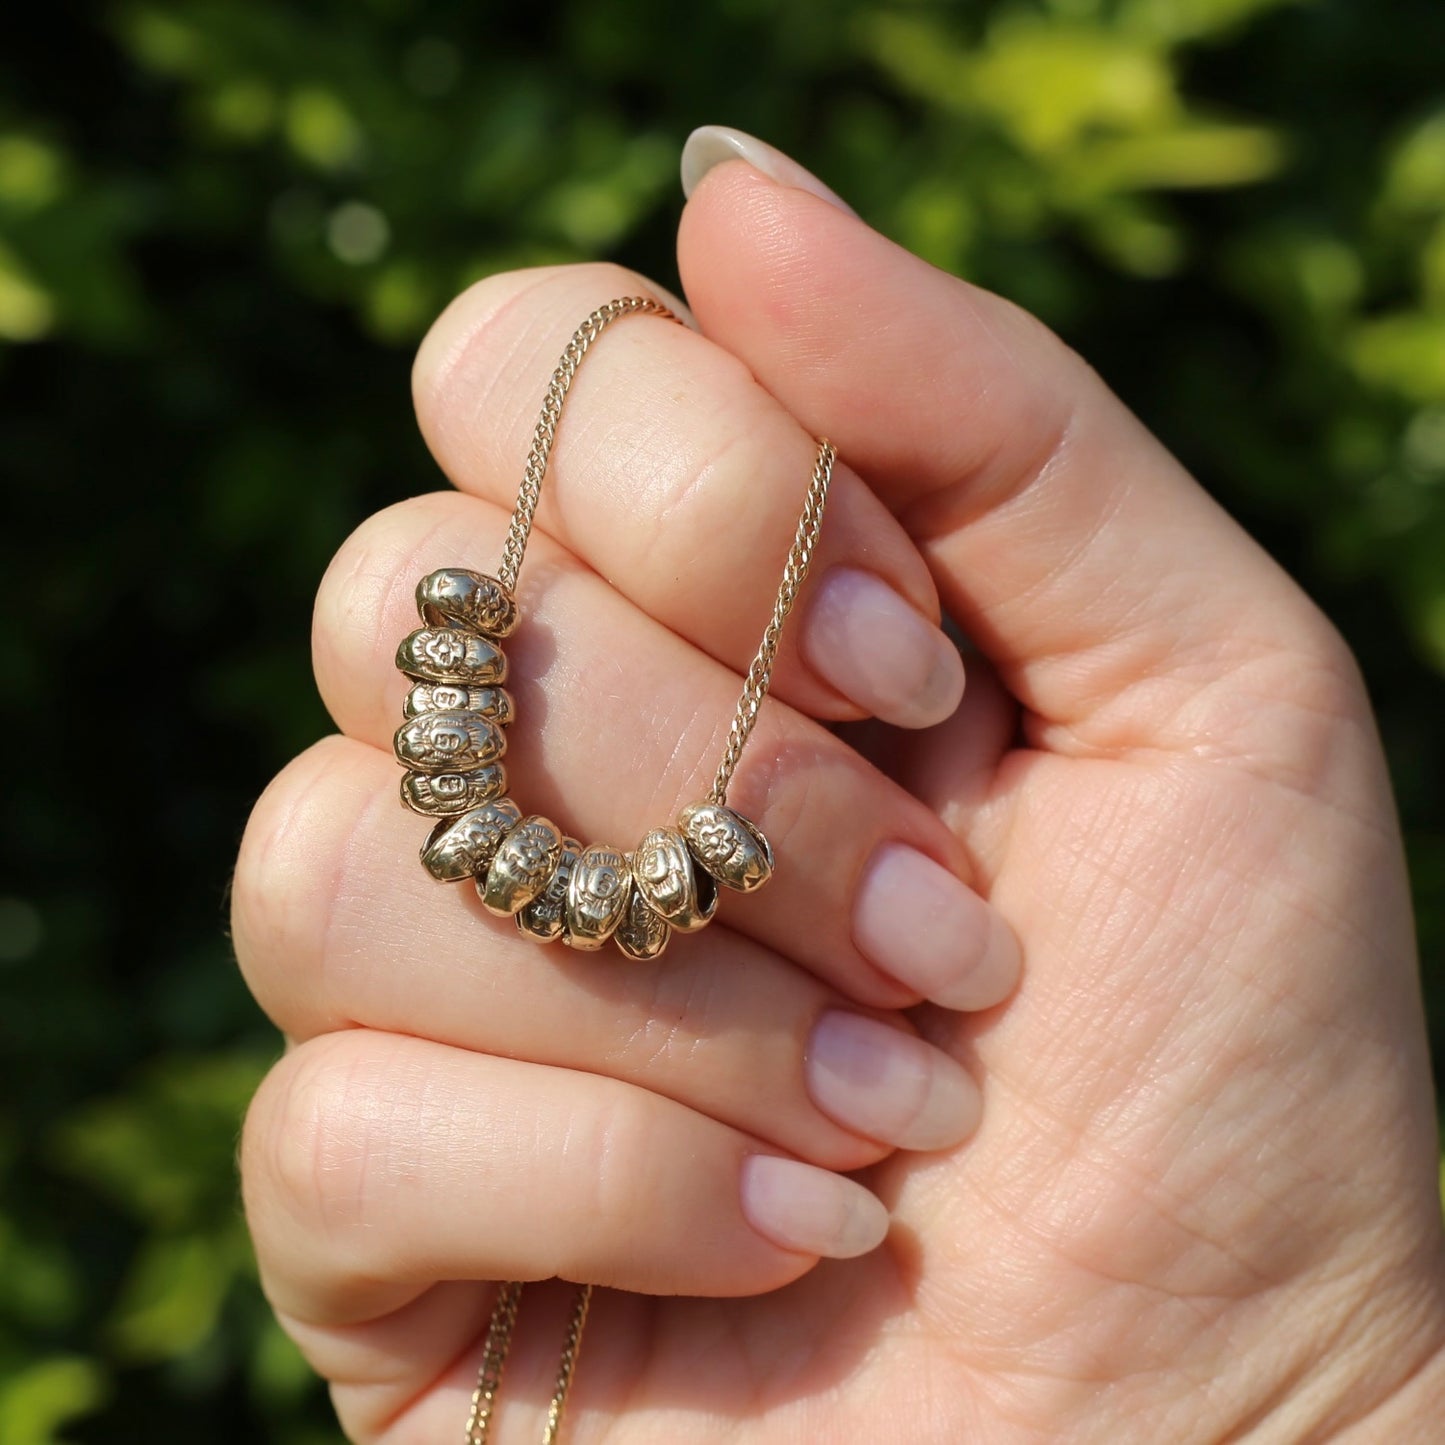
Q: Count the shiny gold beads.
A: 12